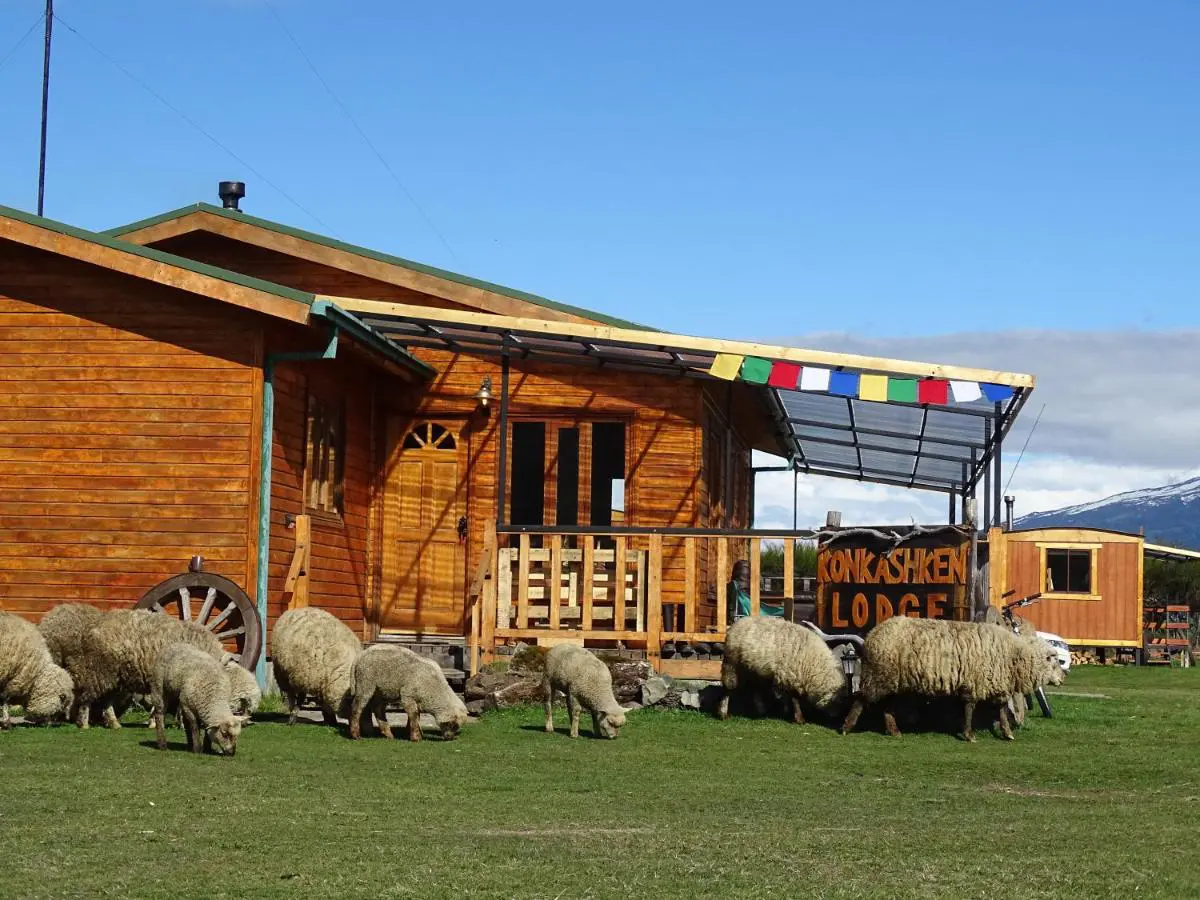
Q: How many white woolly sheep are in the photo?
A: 9